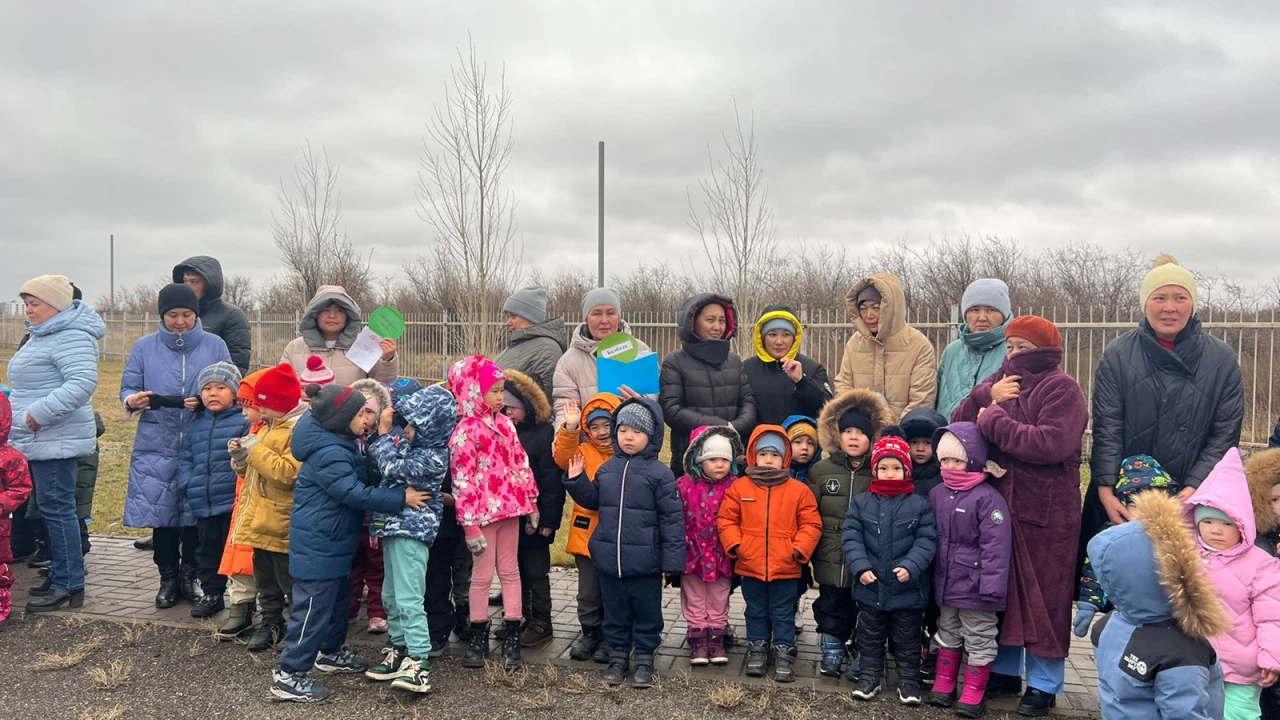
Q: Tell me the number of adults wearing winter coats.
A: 12